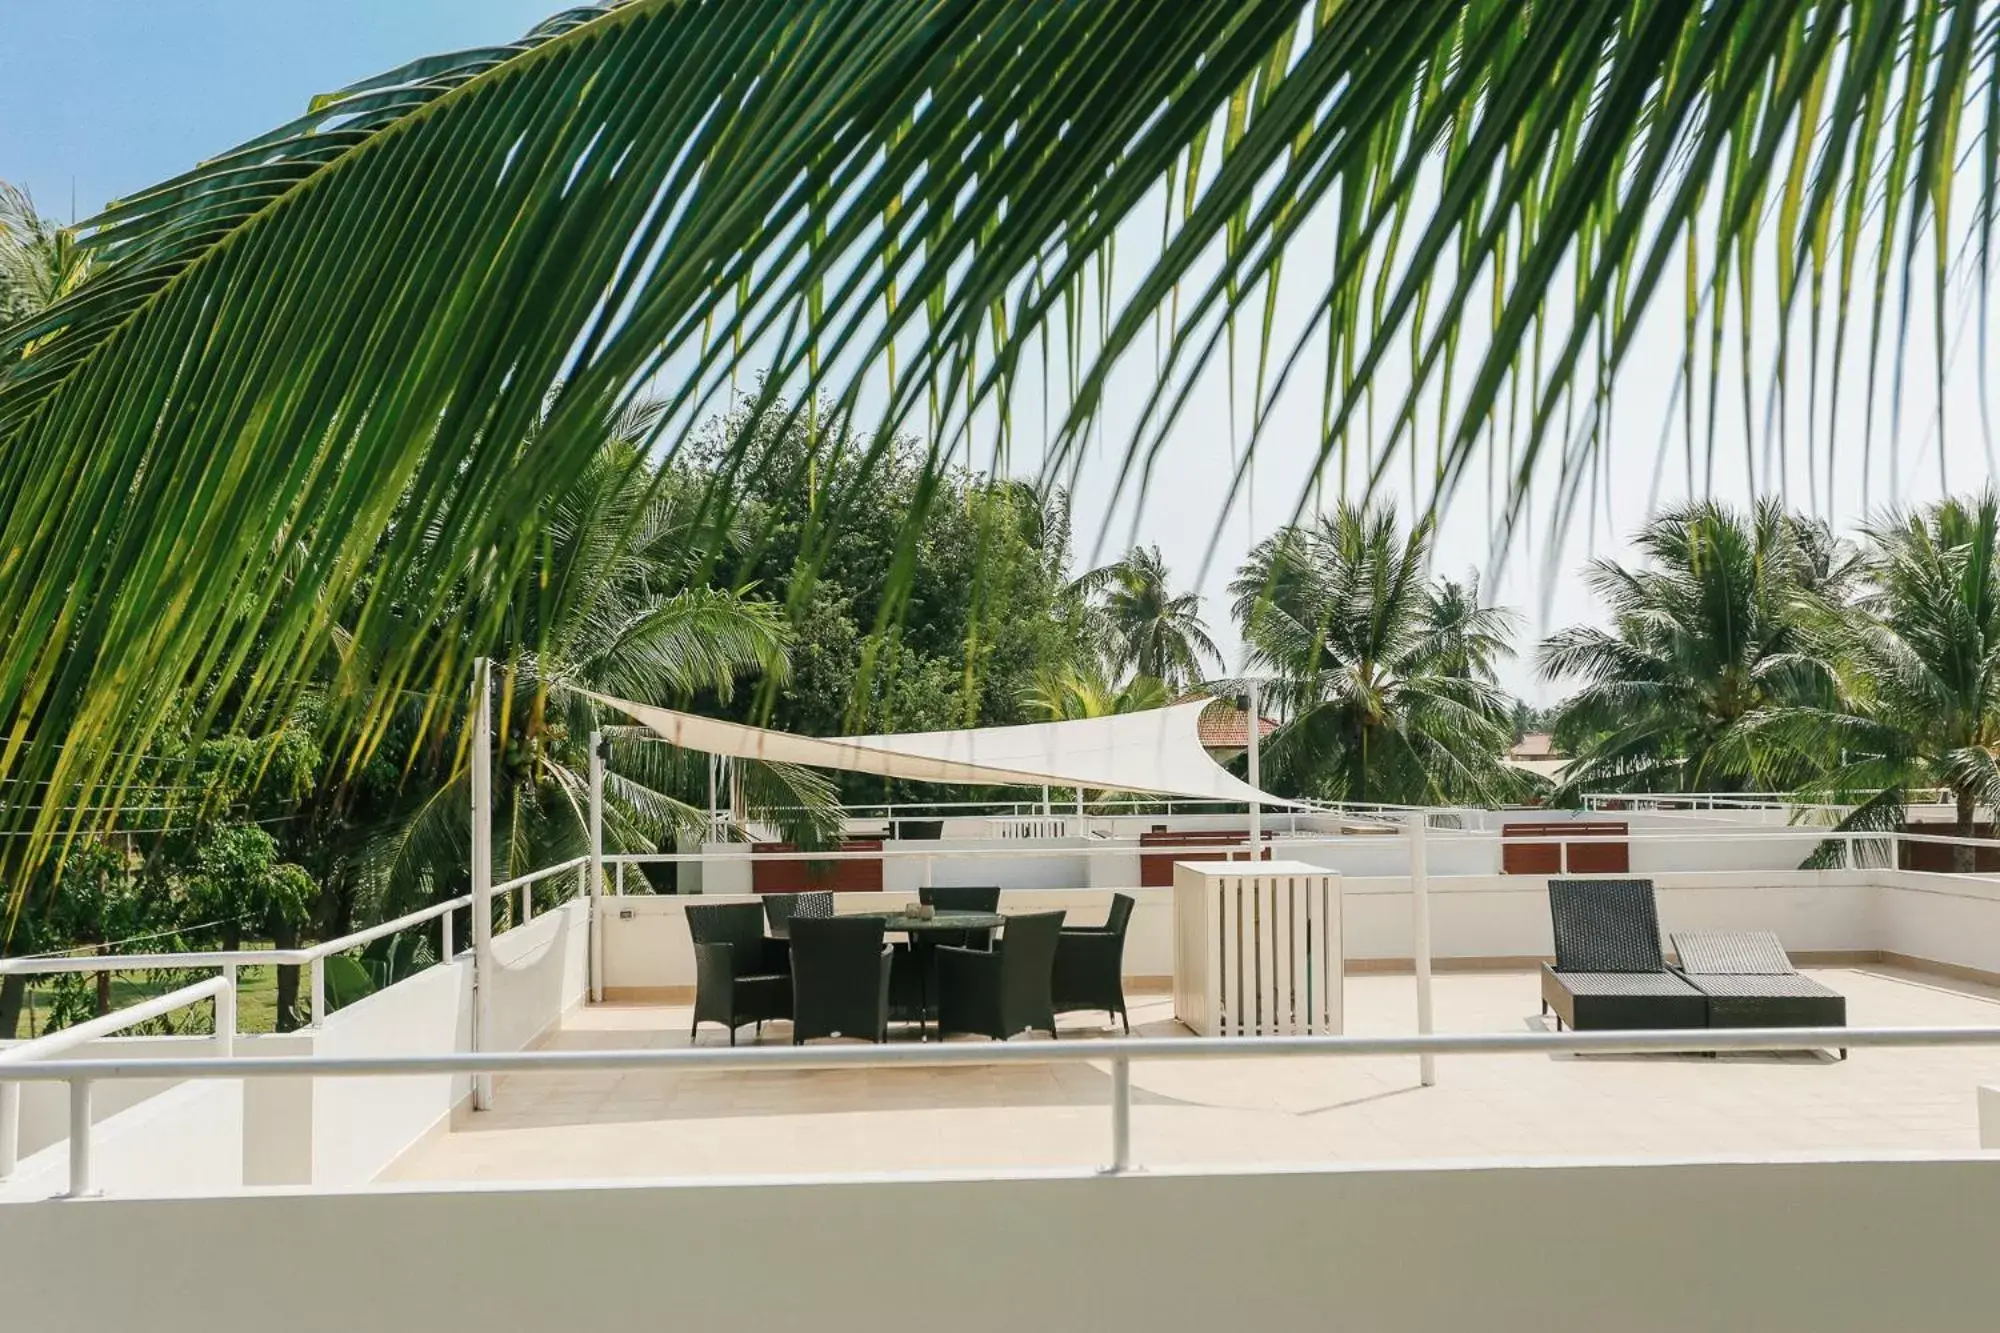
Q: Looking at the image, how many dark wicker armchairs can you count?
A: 6